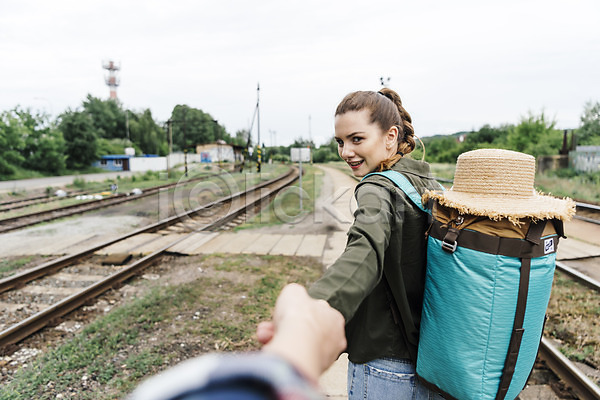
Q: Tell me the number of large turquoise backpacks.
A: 1